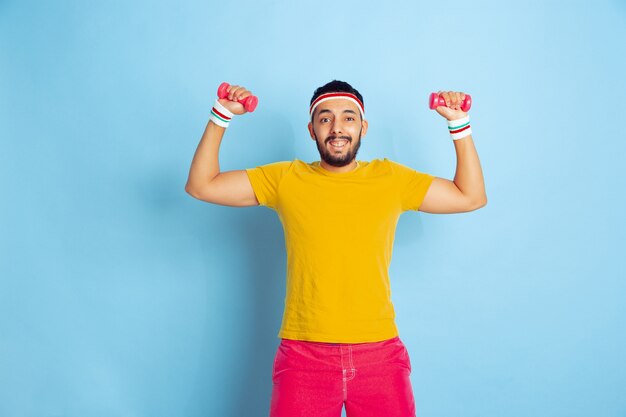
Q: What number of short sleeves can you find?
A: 2